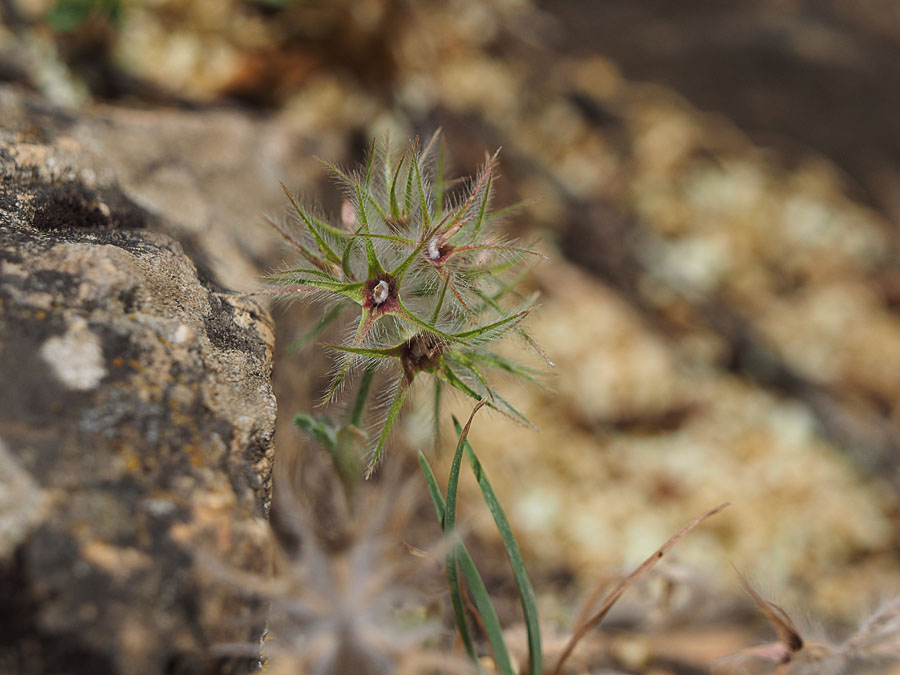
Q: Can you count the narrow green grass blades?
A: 3